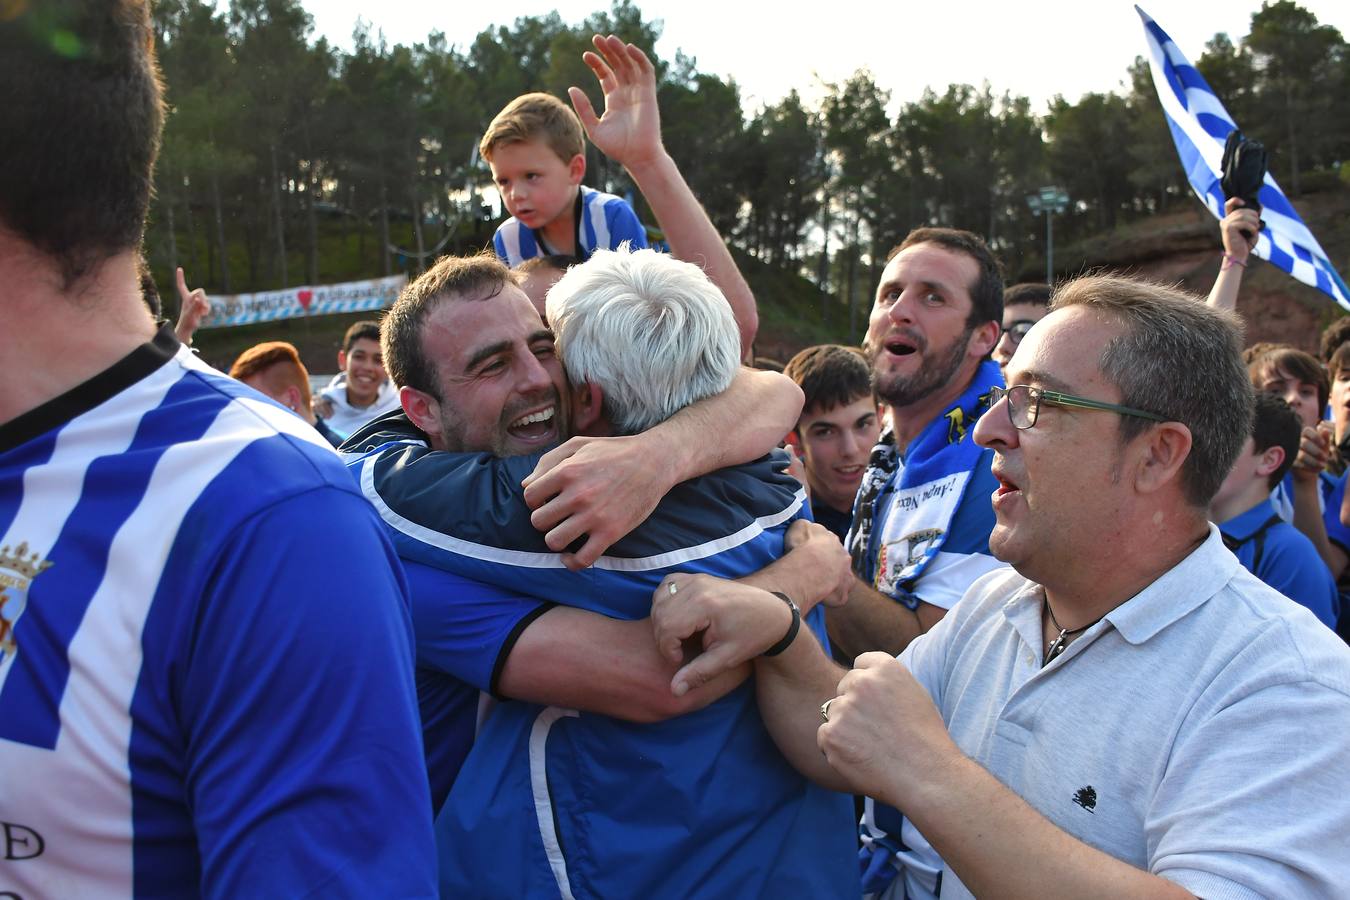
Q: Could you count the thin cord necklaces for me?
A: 1